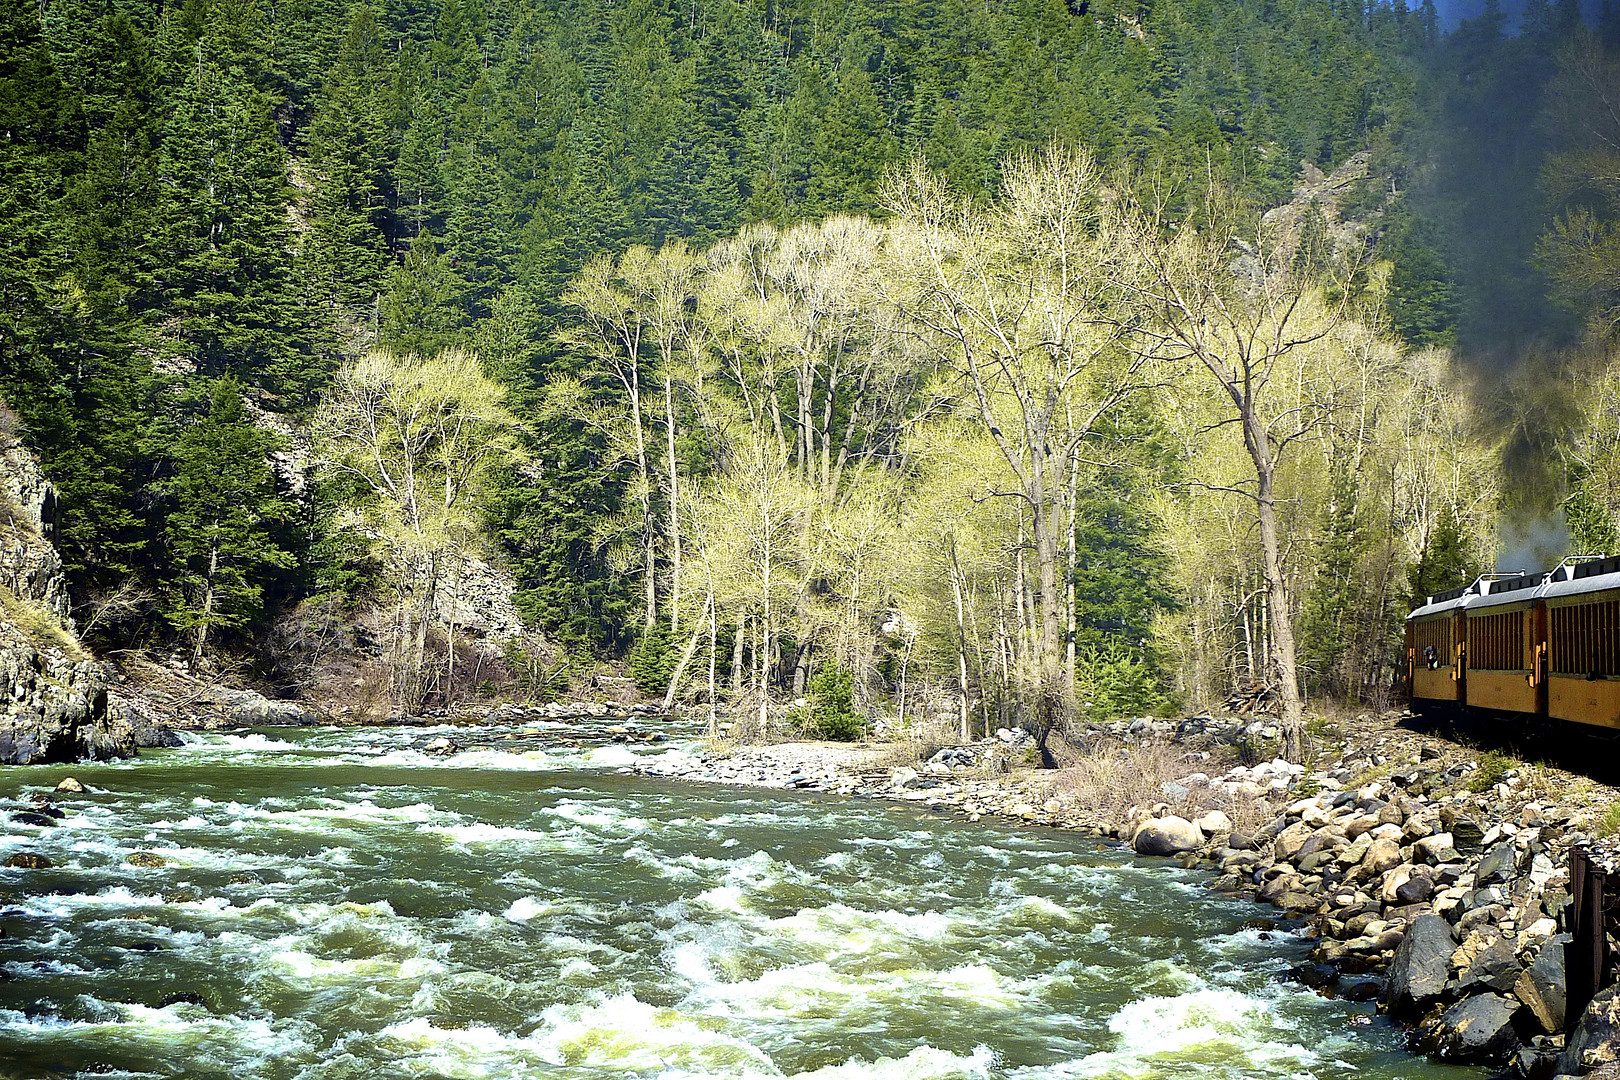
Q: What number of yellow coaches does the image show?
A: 3